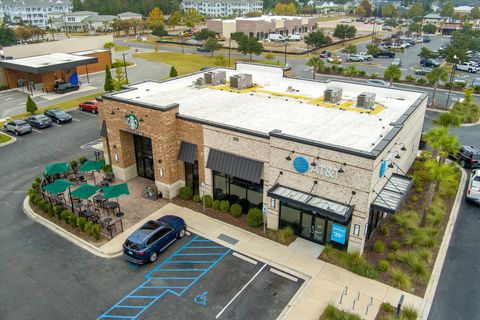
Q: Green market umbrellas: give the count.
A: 5